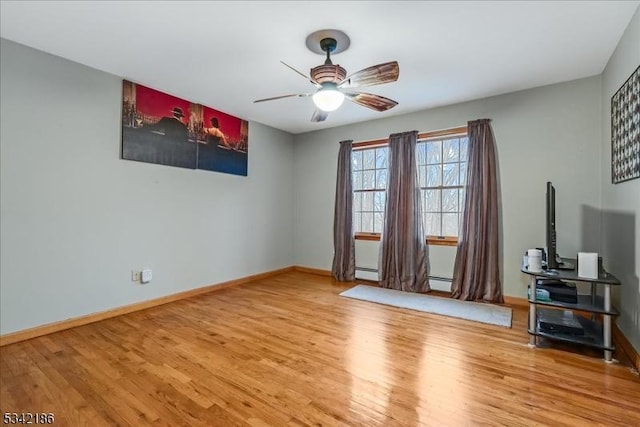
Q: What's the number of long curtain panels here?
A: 3